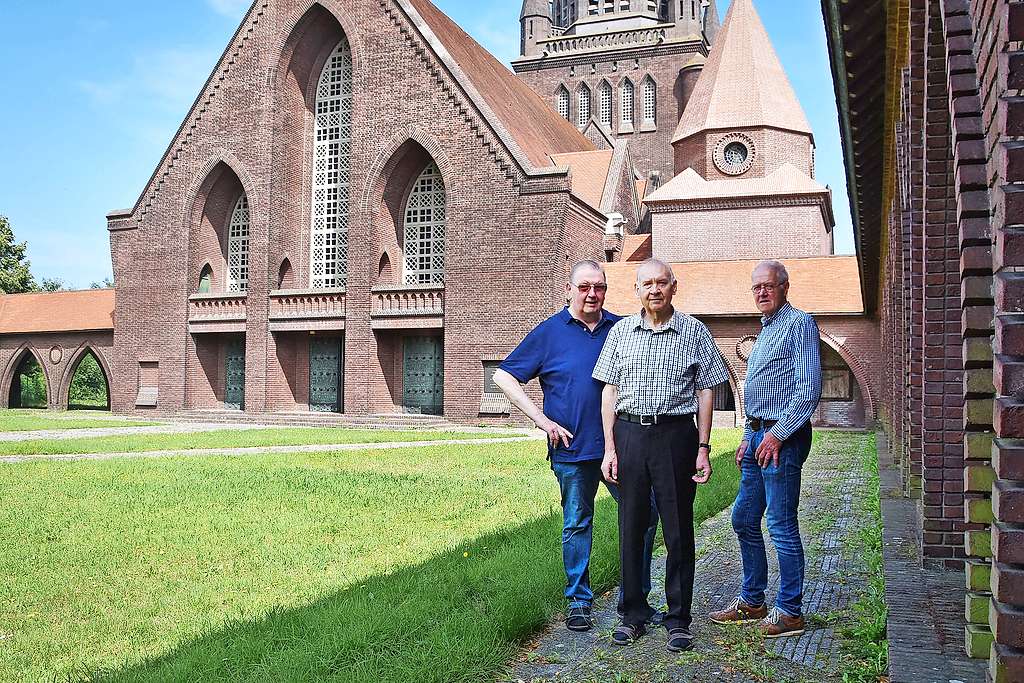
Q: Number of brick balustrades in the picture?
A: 3